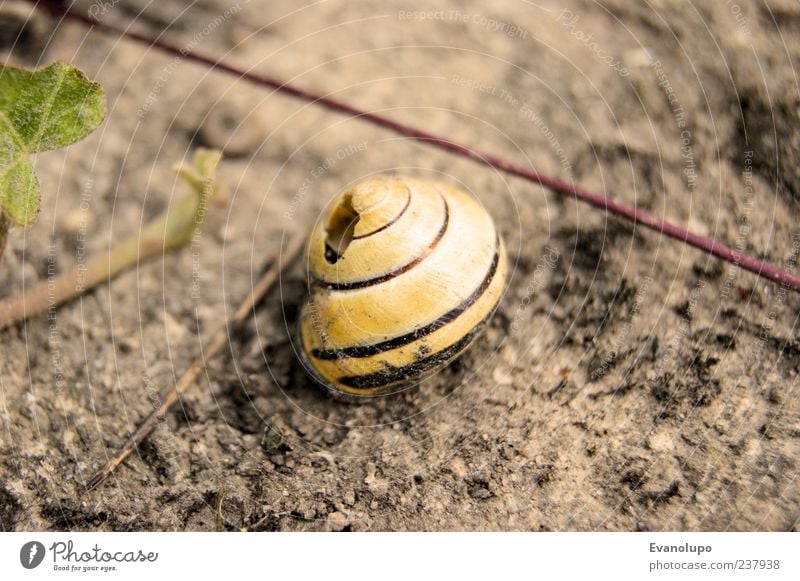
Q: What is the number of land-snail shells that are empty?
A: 1